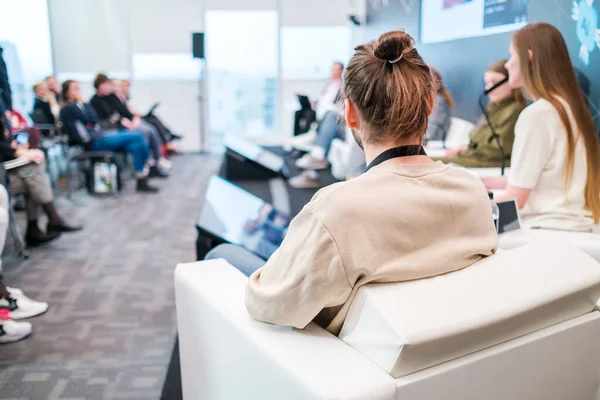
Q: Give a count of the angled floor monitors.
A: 2